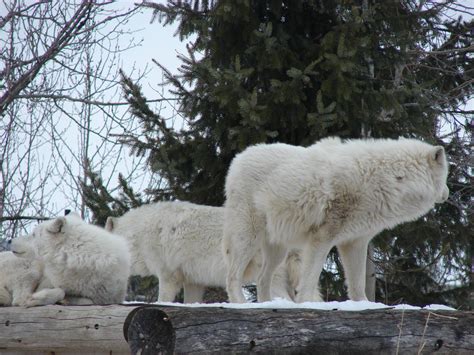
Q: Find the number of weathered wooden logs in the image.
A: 2